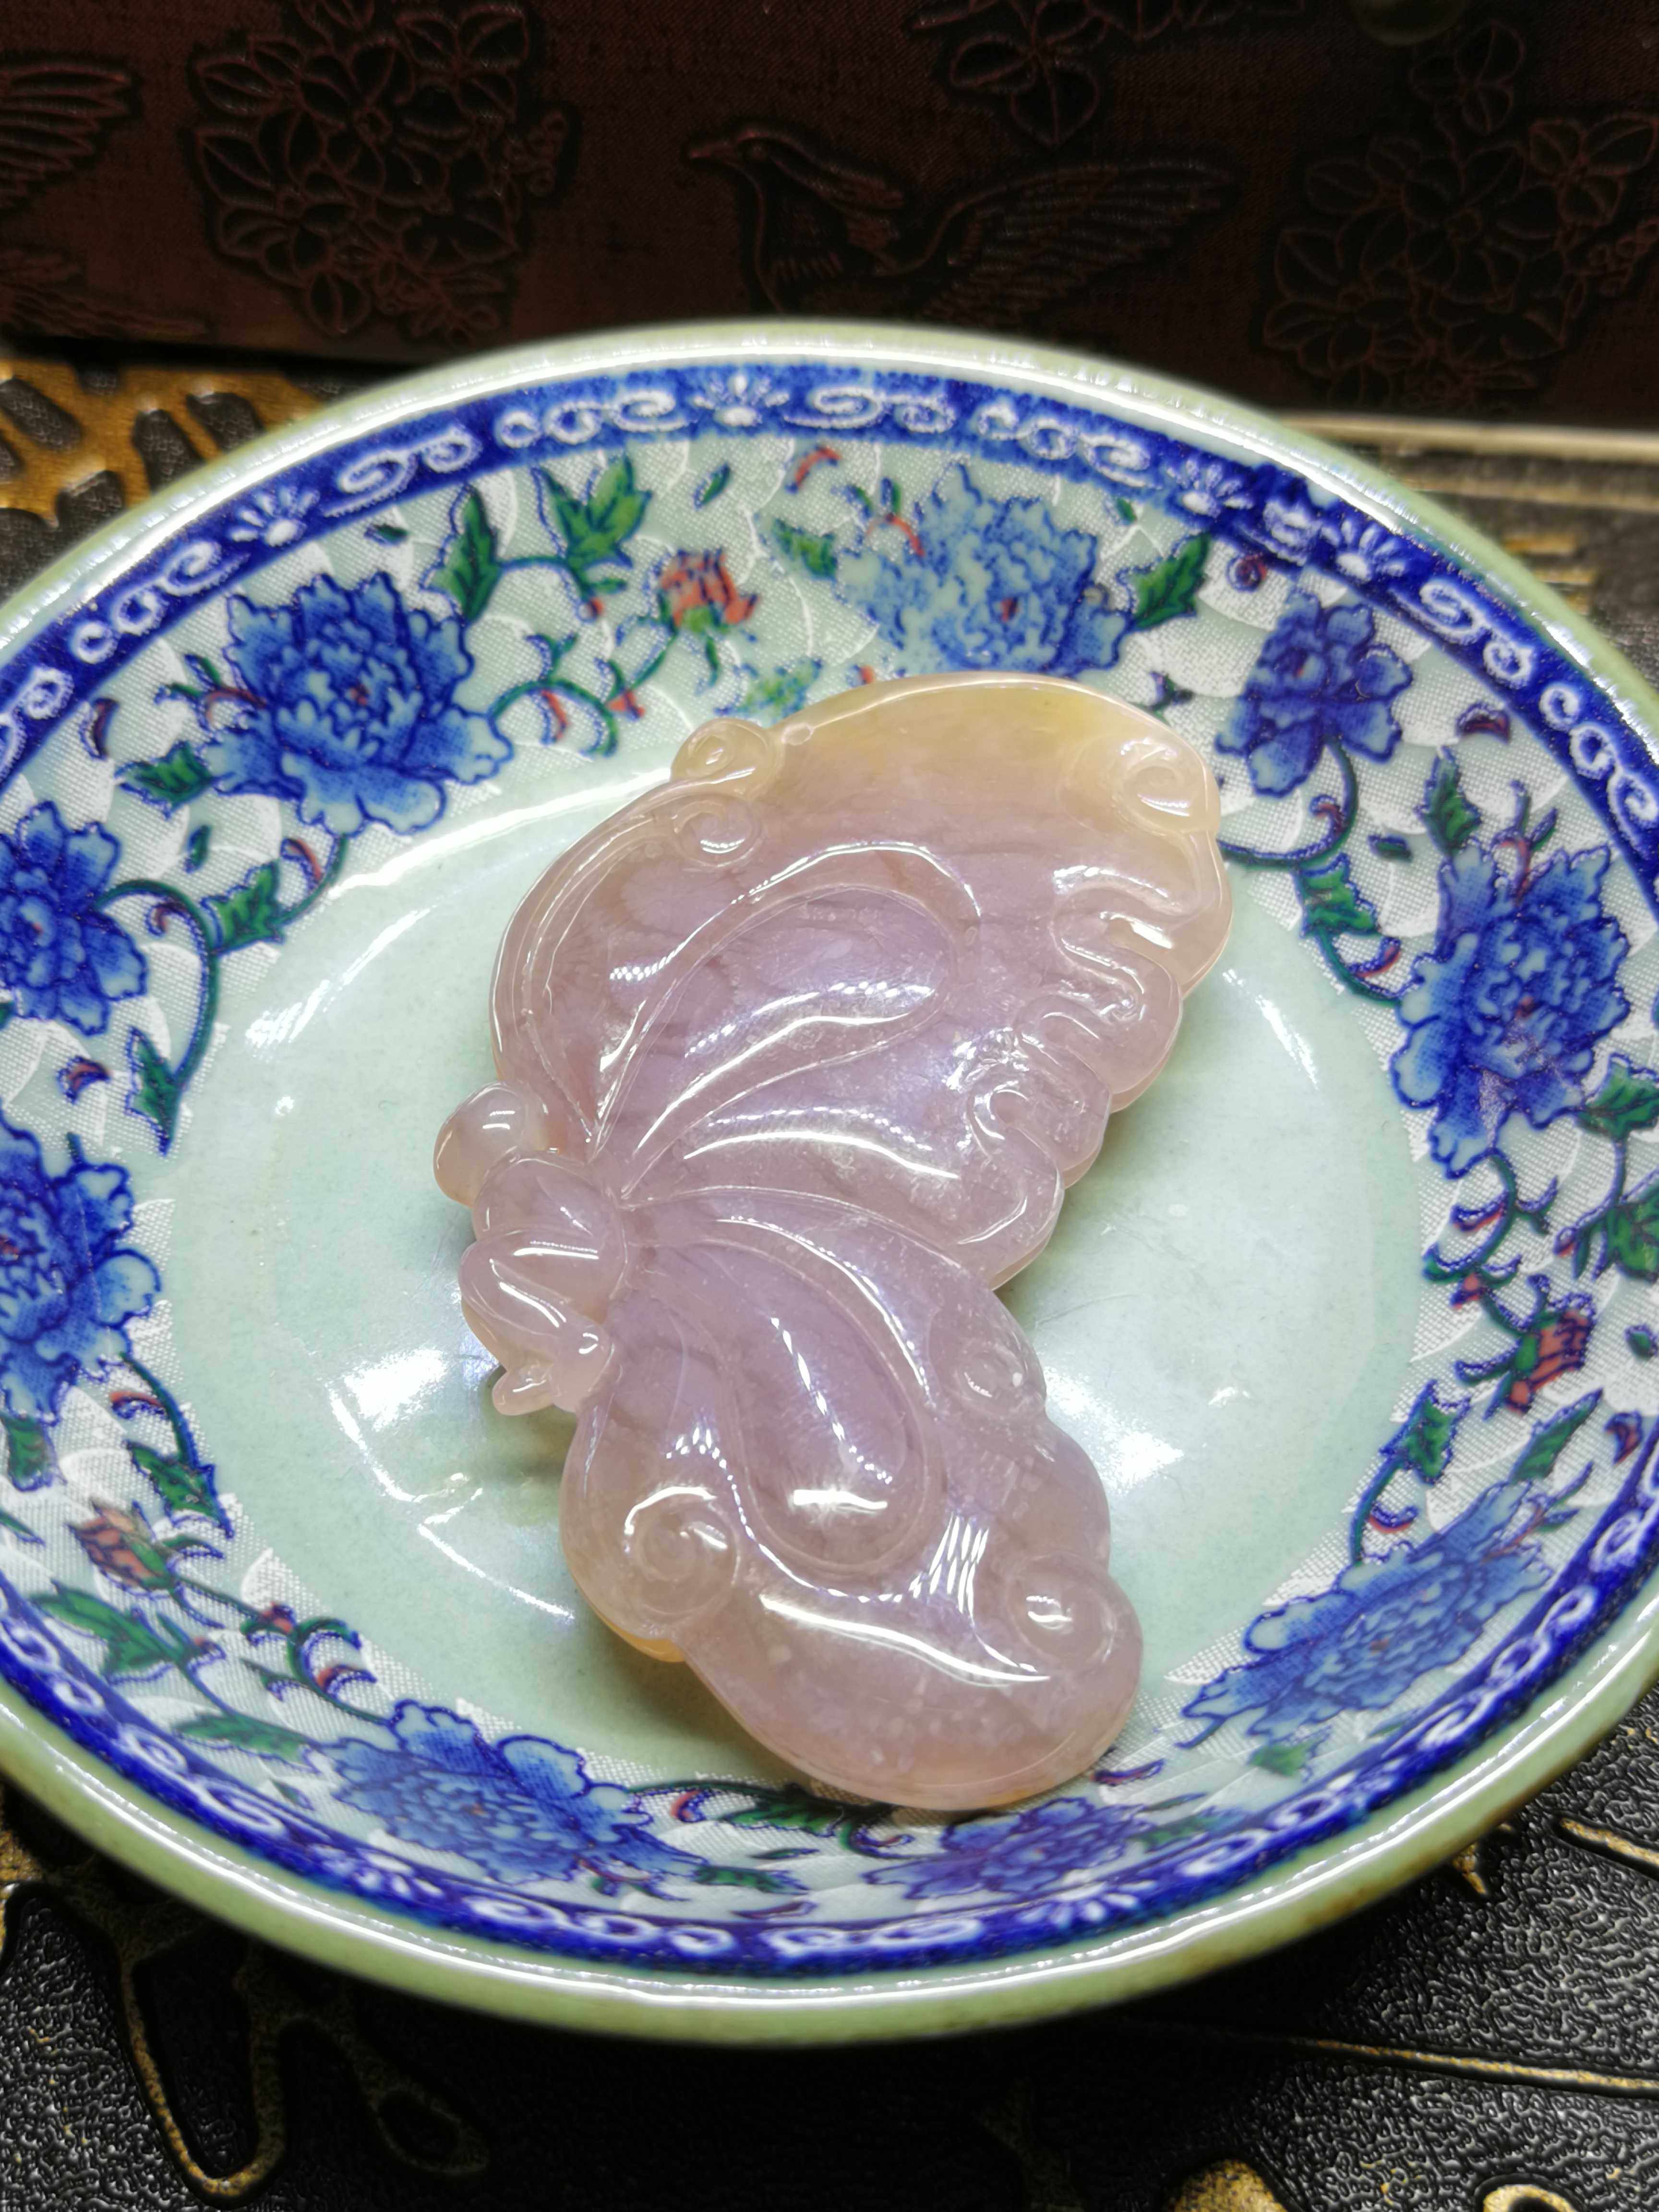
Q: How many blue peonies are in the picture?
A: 9